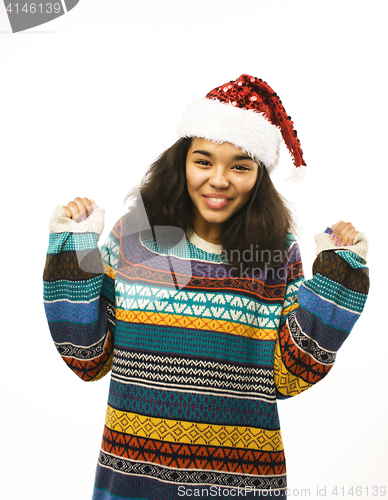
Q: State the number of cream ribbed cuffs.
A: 2